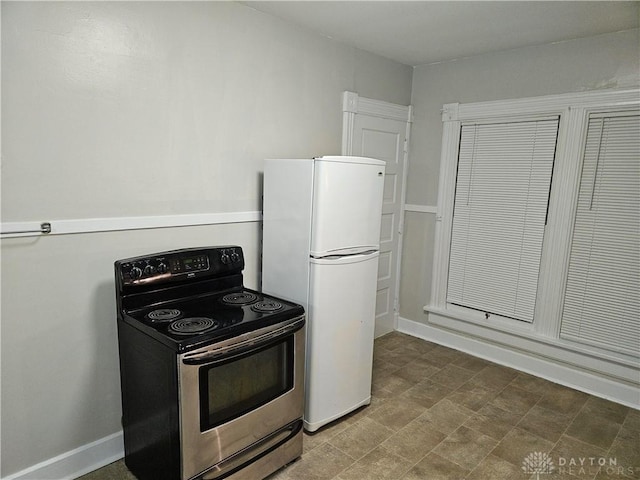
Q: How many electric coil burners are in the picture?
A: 4